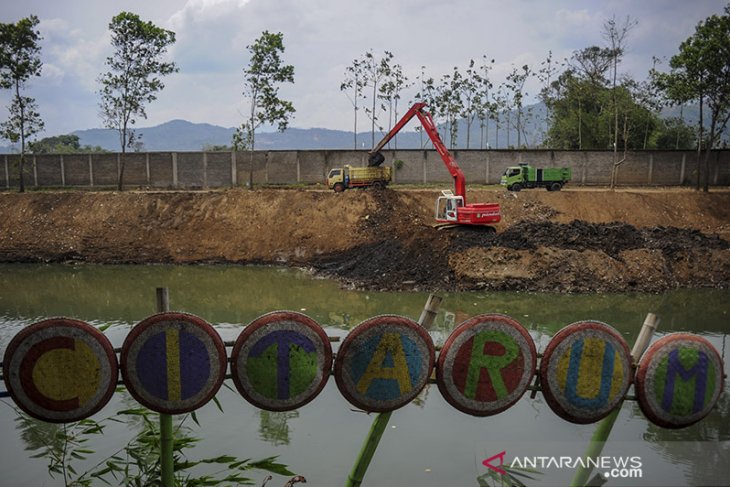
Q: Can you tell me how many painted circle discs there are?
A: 7